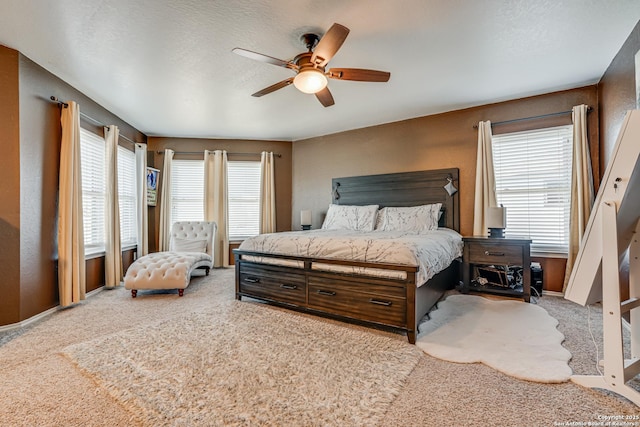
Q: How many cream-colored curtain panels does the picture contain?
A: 8